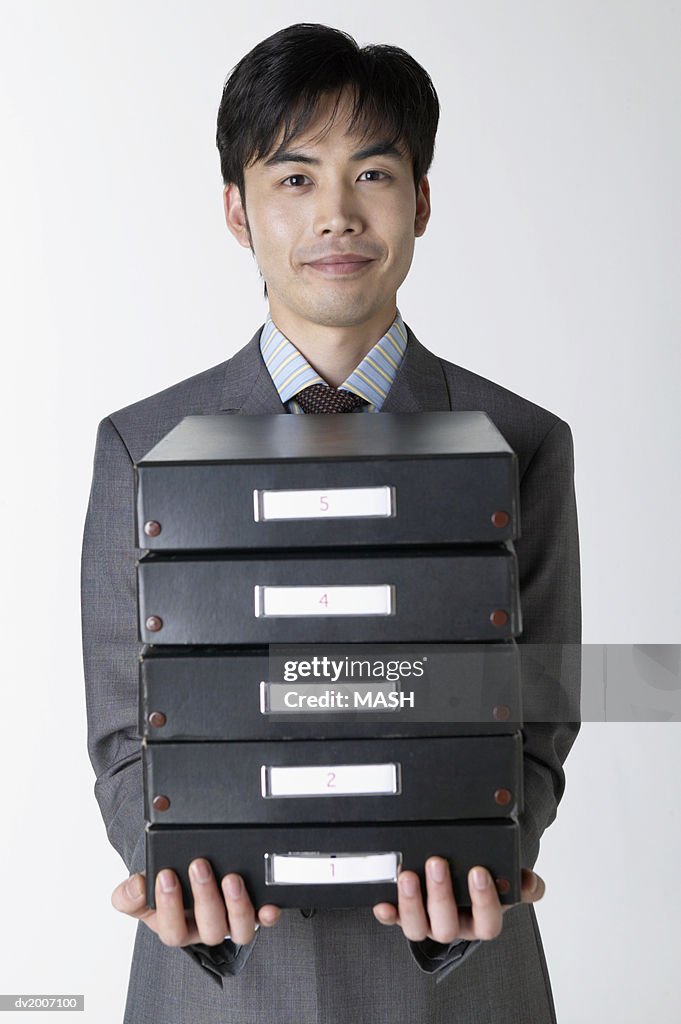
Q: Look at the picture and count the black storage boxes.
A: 5